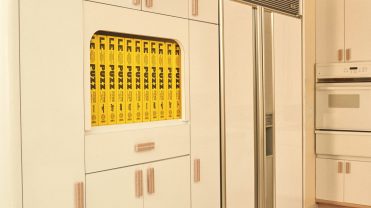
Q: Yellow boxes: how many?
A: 11